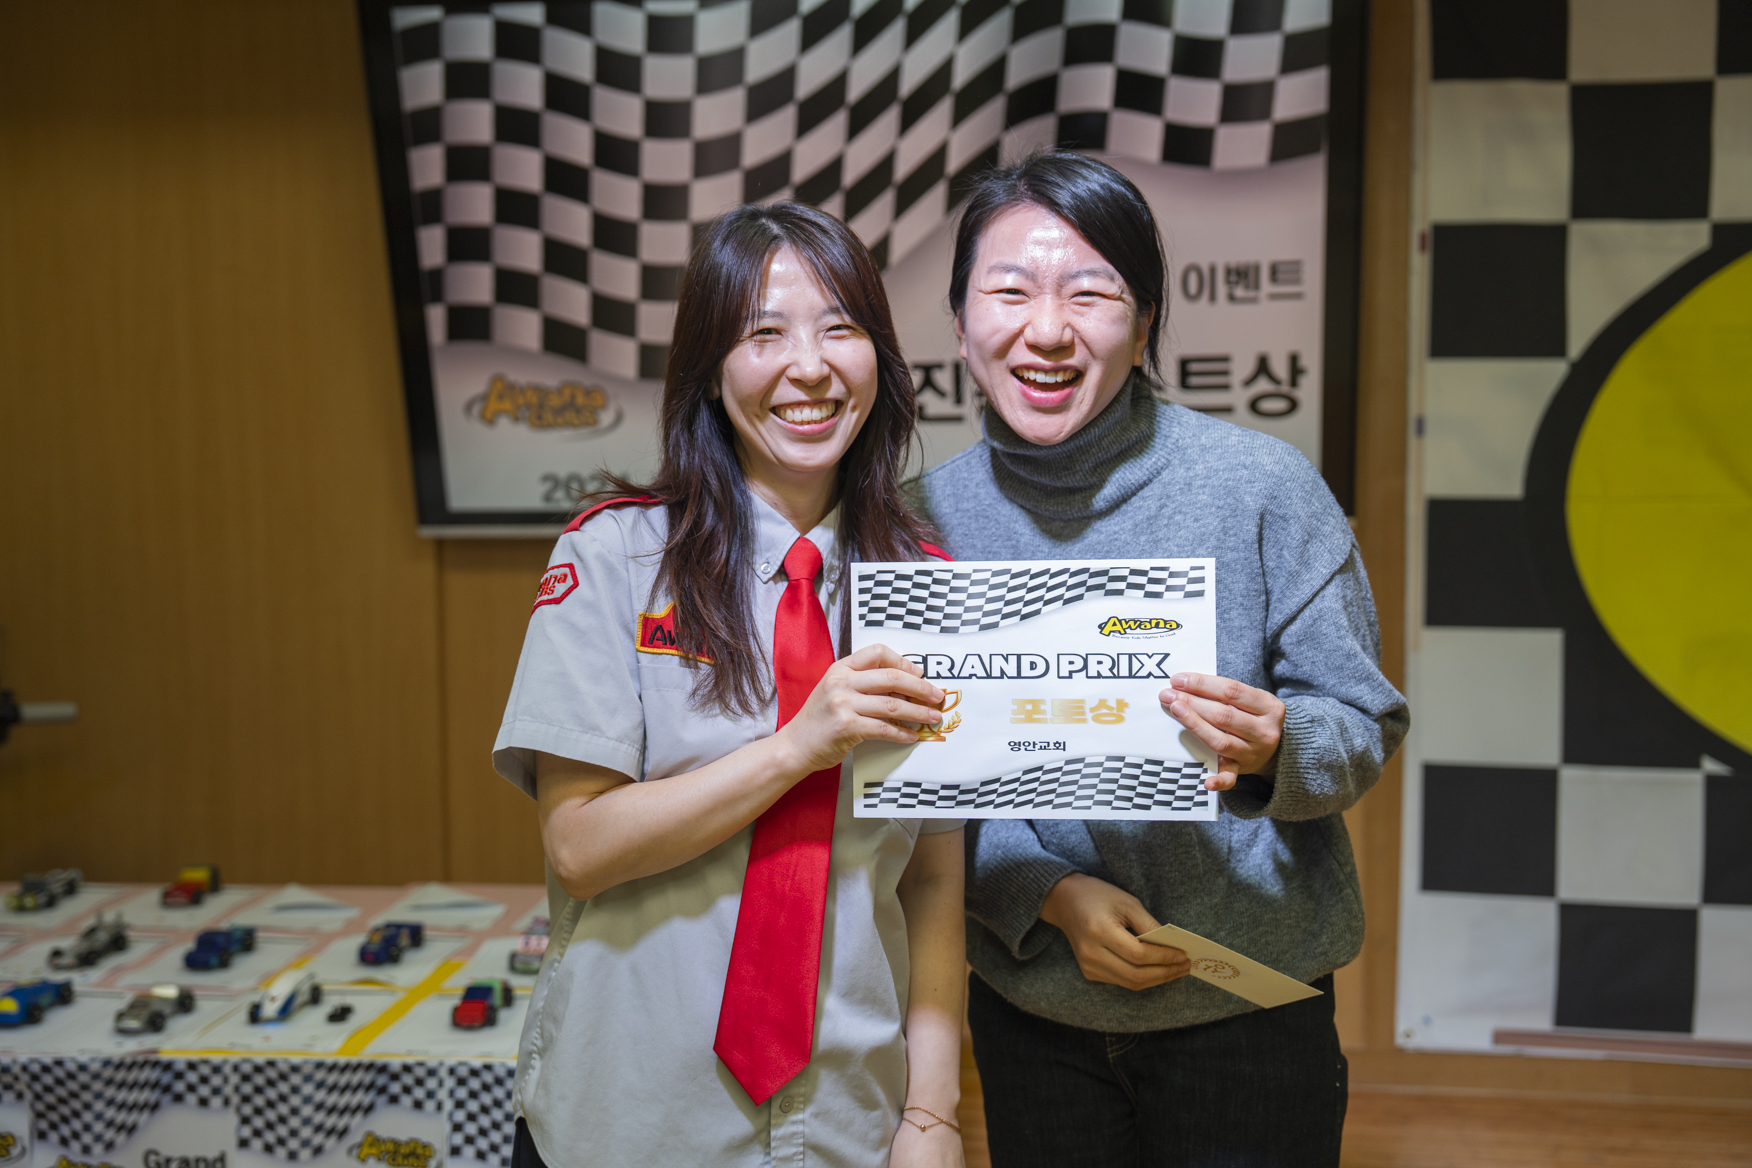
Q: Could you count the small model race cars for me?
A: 10